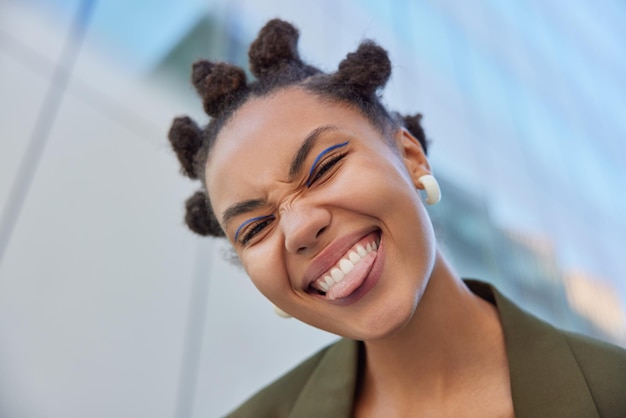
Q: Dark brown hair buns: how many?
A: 6